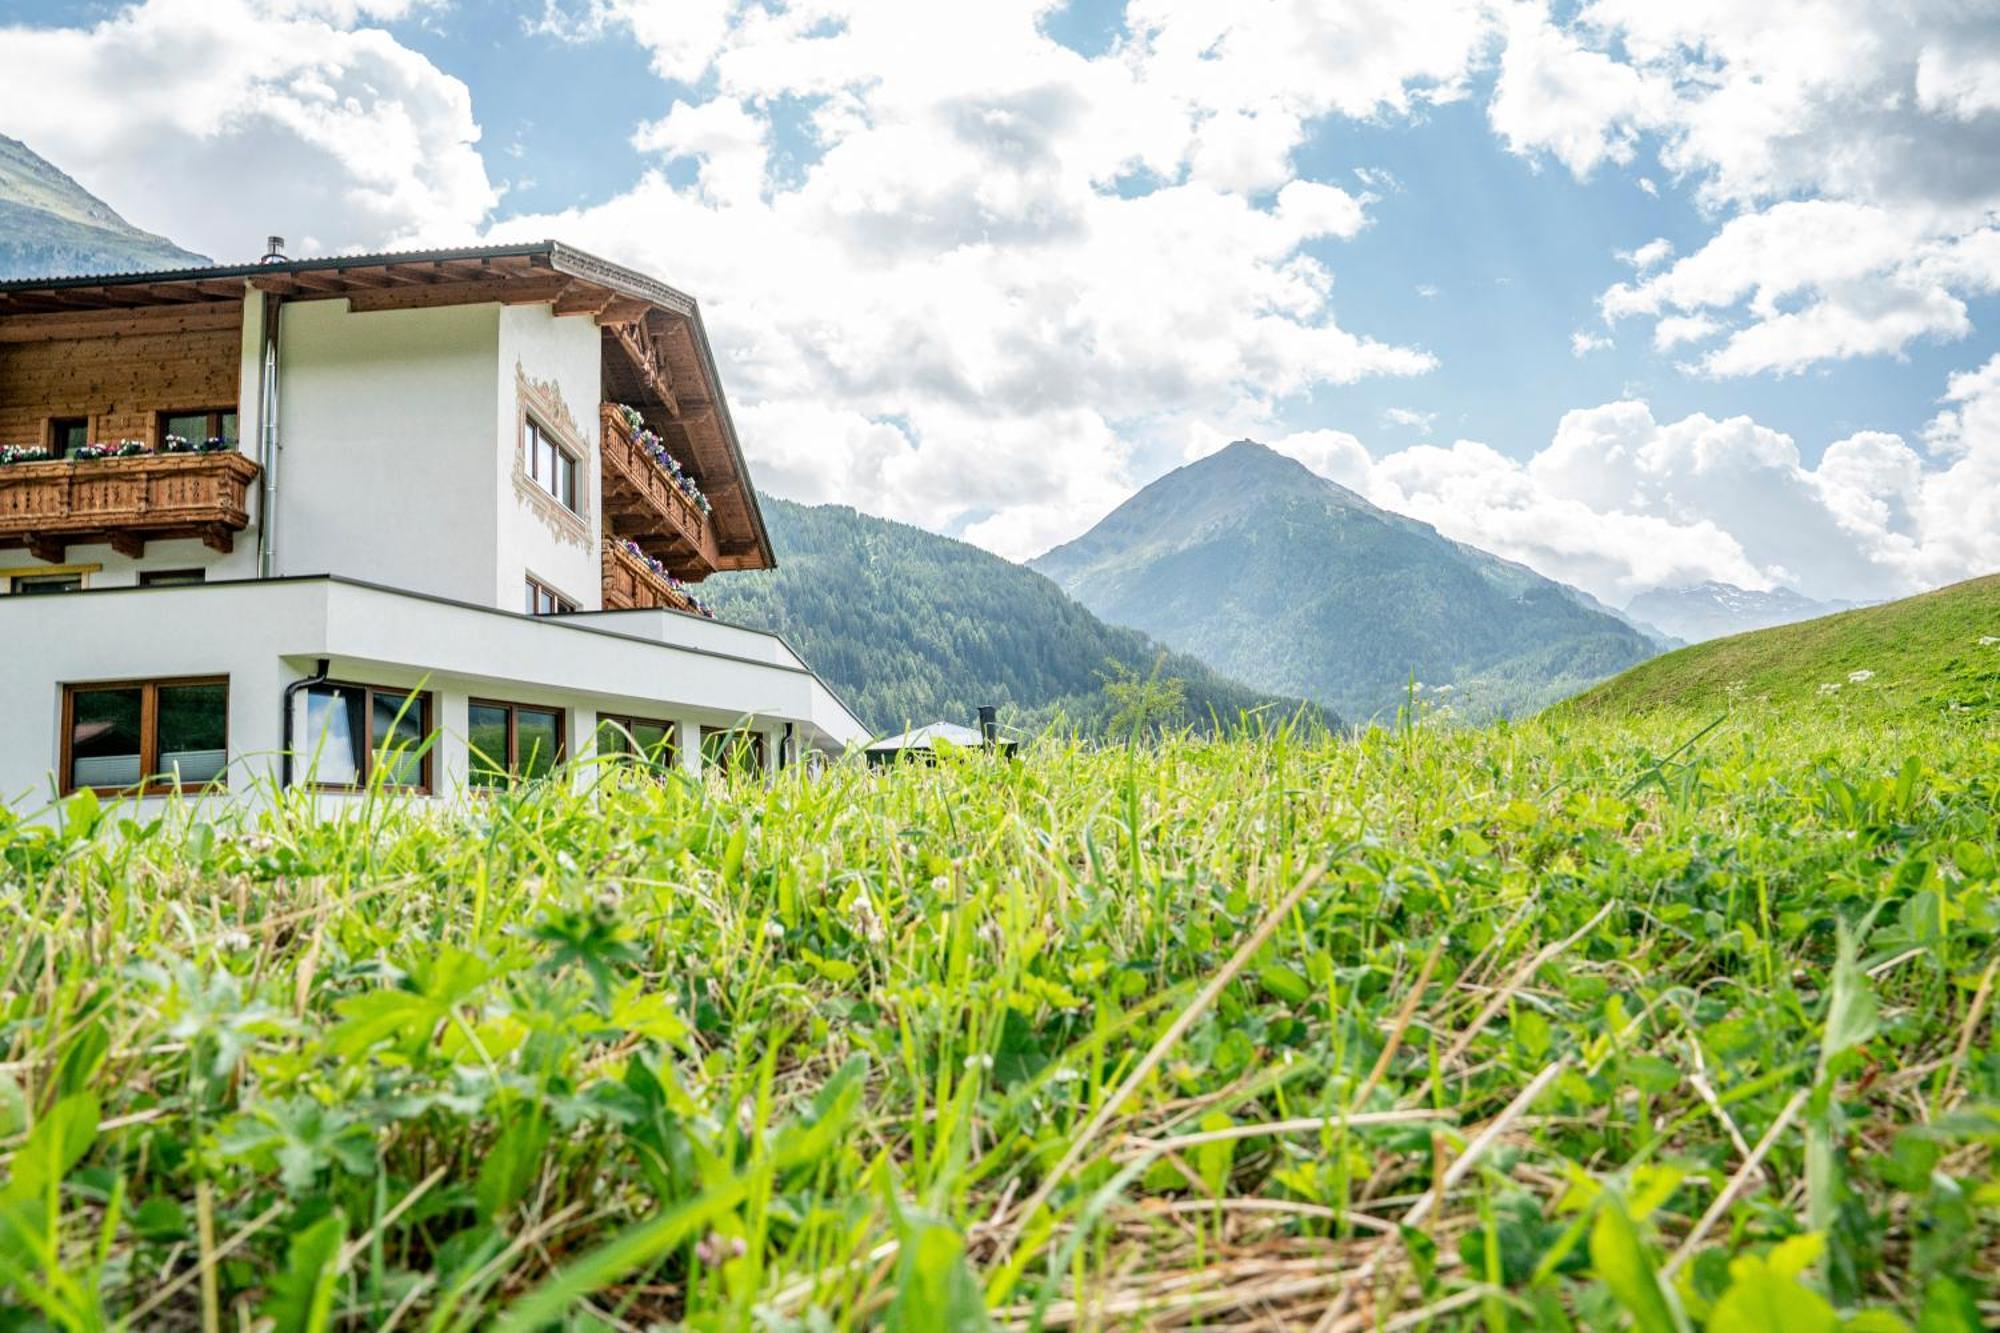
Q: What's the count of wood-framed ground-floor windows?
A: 5